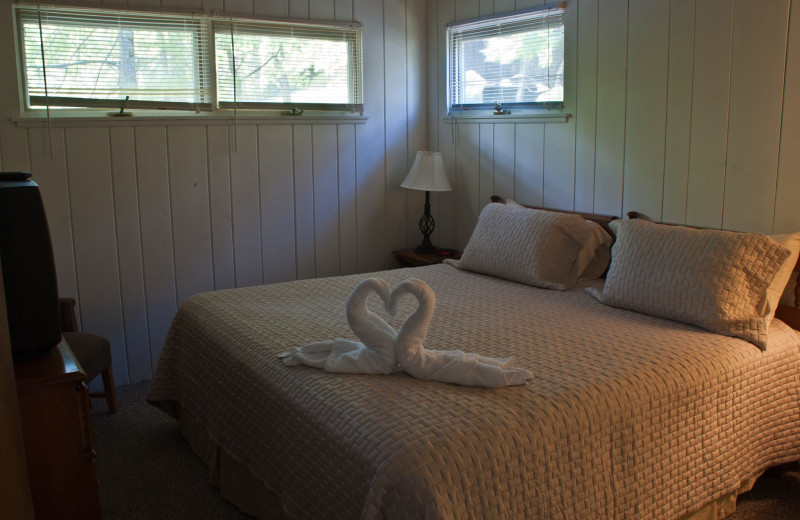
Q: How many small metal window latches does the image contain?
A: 3